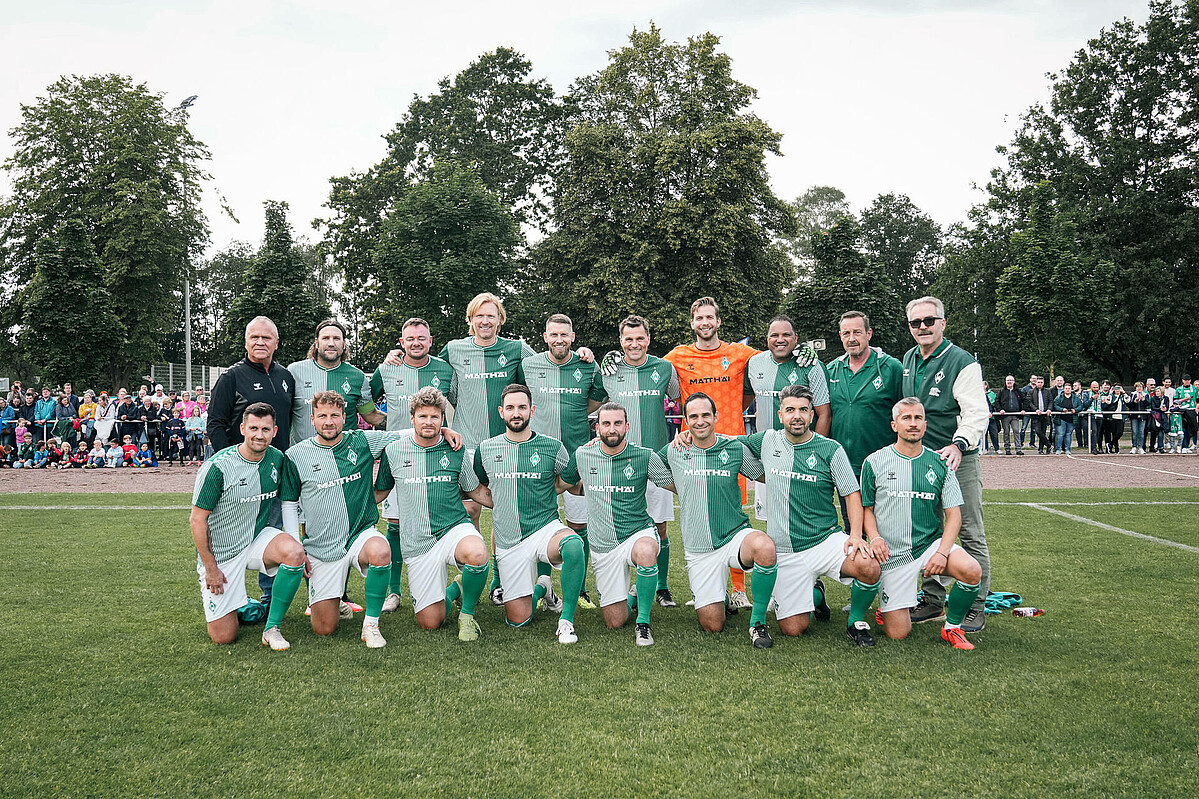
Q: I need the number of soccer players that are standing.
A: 7